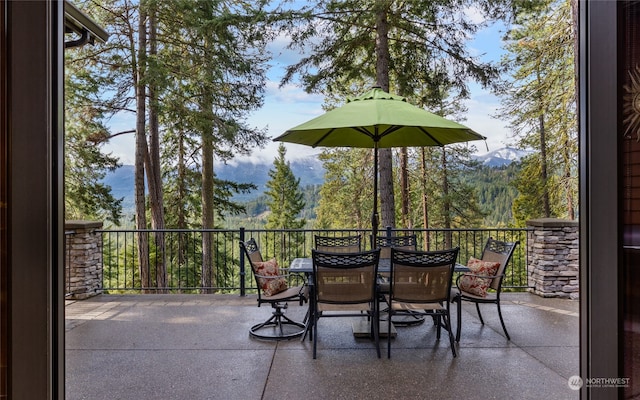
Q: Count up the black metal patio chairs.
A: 6